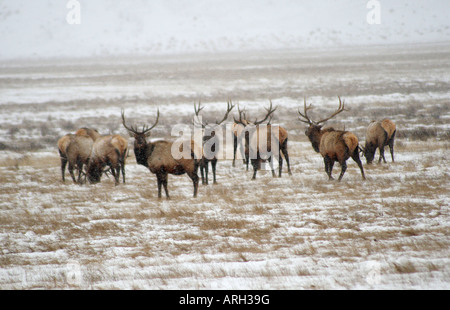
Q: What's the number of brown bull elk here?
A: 9